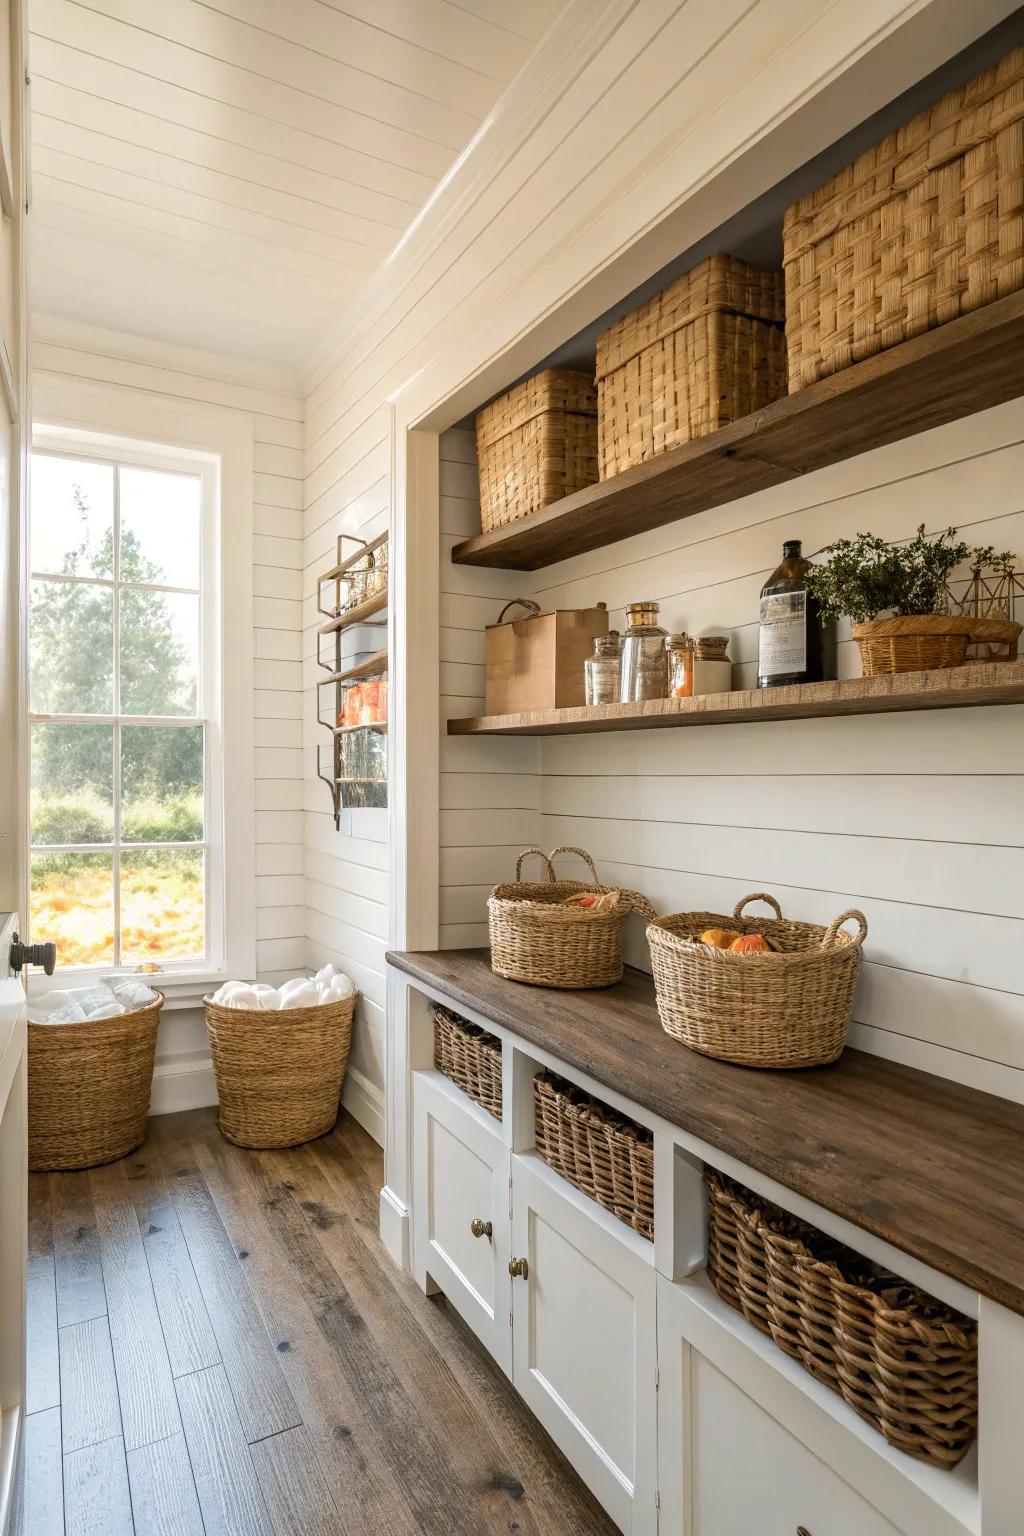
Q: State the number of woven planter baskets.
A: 1